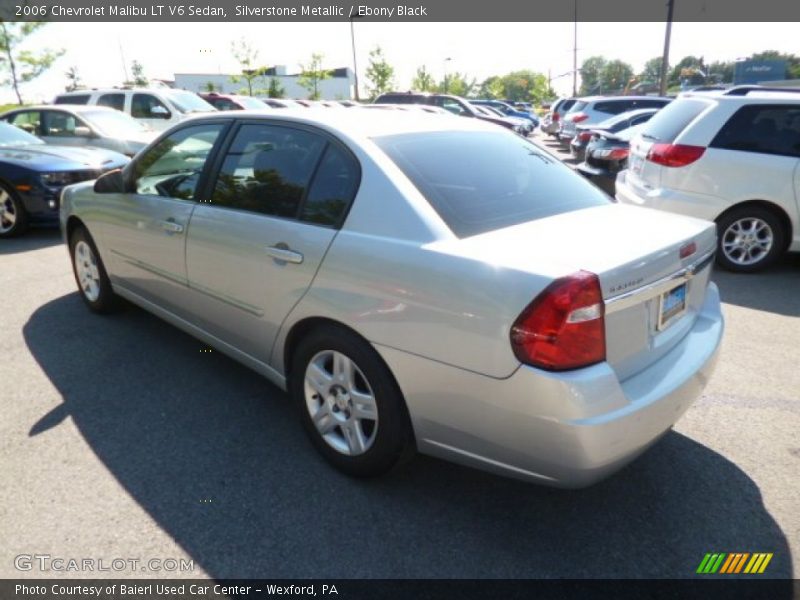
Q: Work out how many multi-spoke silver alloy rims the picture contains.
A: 4